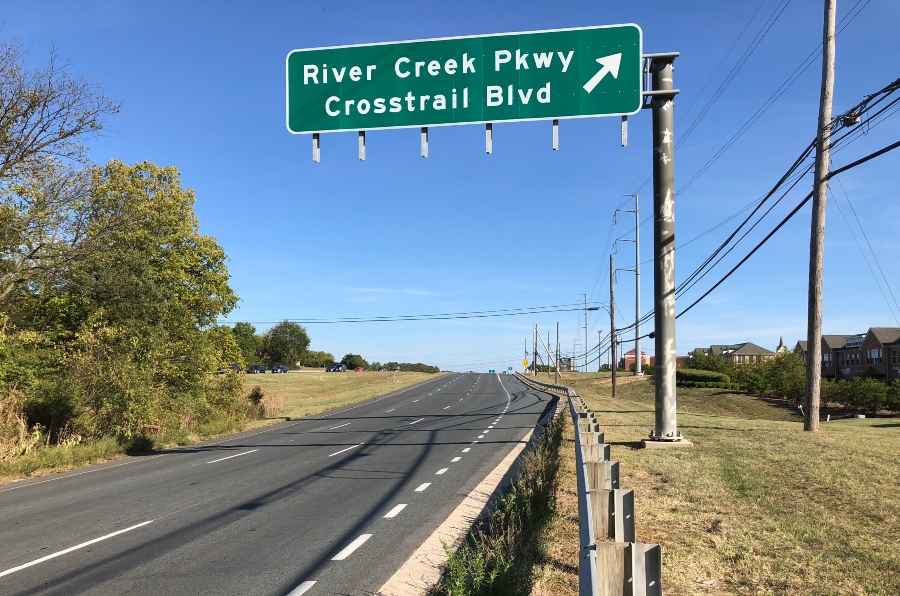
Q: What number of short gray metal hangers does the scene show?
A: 6